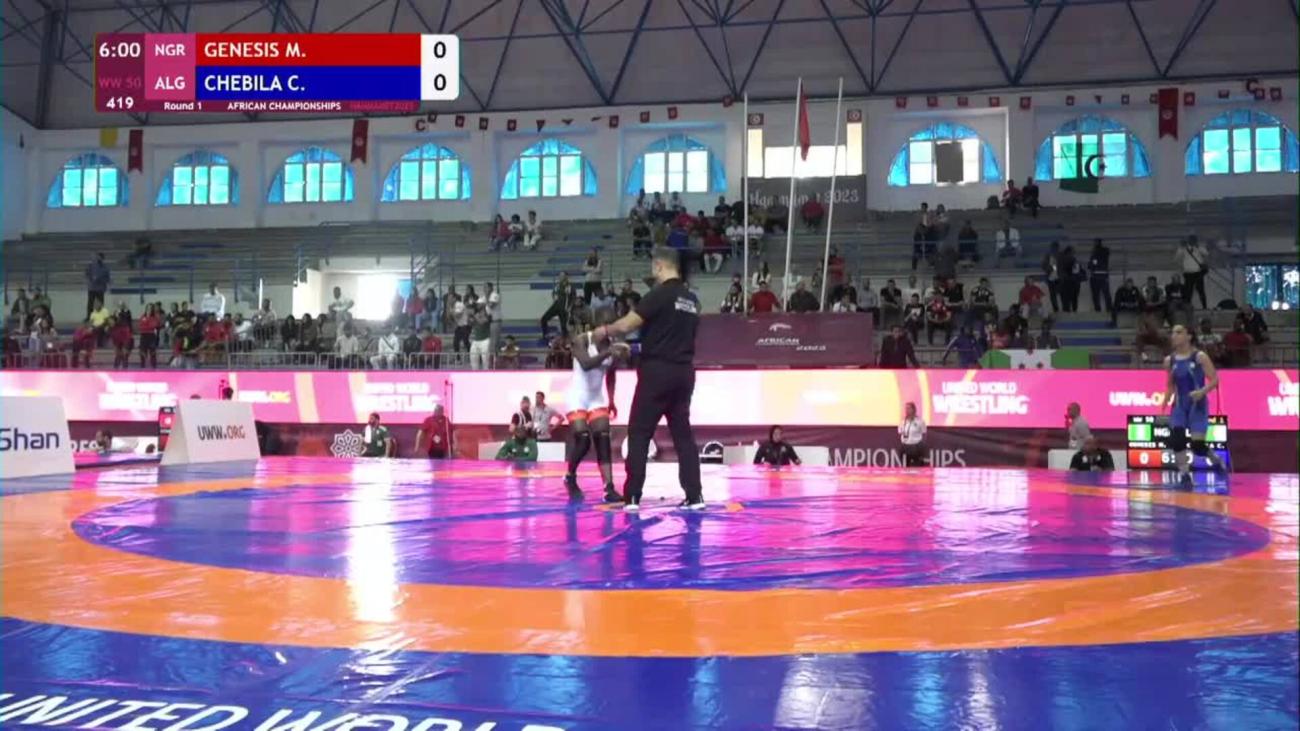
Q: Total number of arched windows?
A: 9